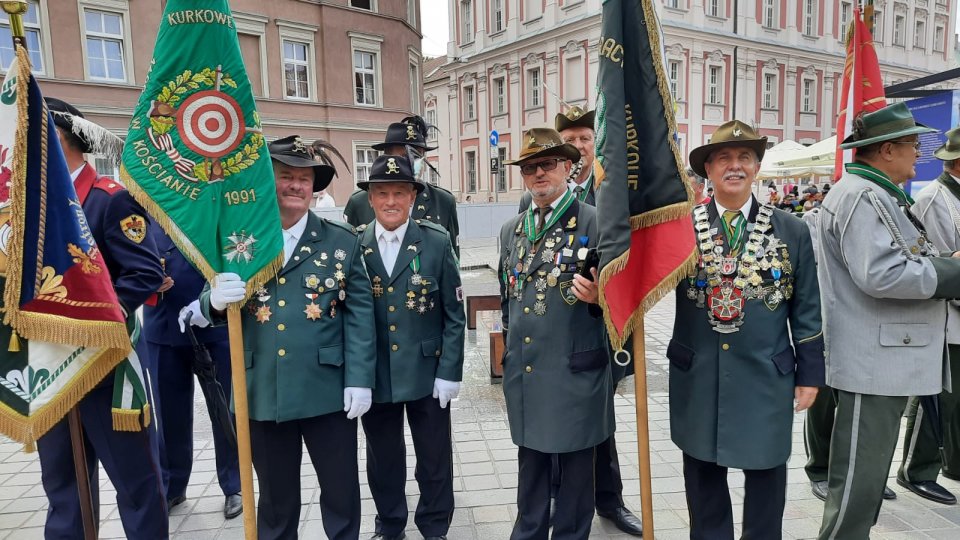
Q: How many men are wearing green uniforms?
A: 6